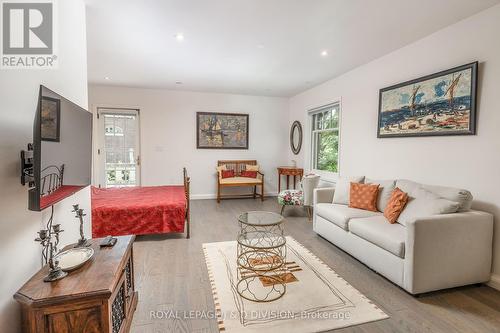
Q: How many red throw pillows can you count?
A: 2